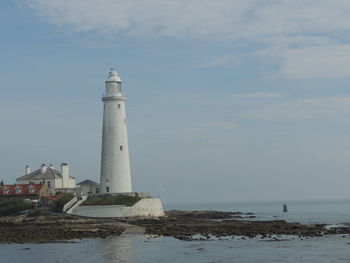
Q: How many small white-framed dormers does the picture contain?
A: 3